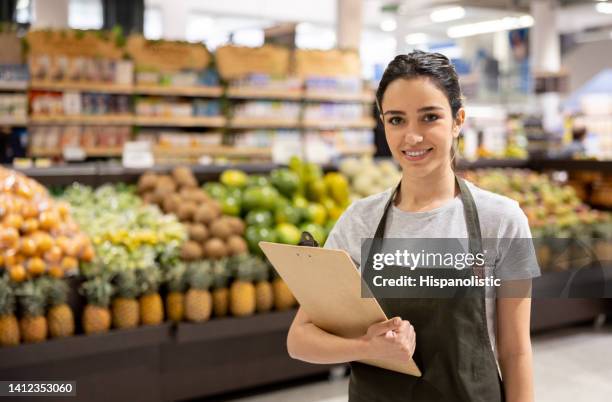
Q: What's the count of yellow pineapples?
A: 12